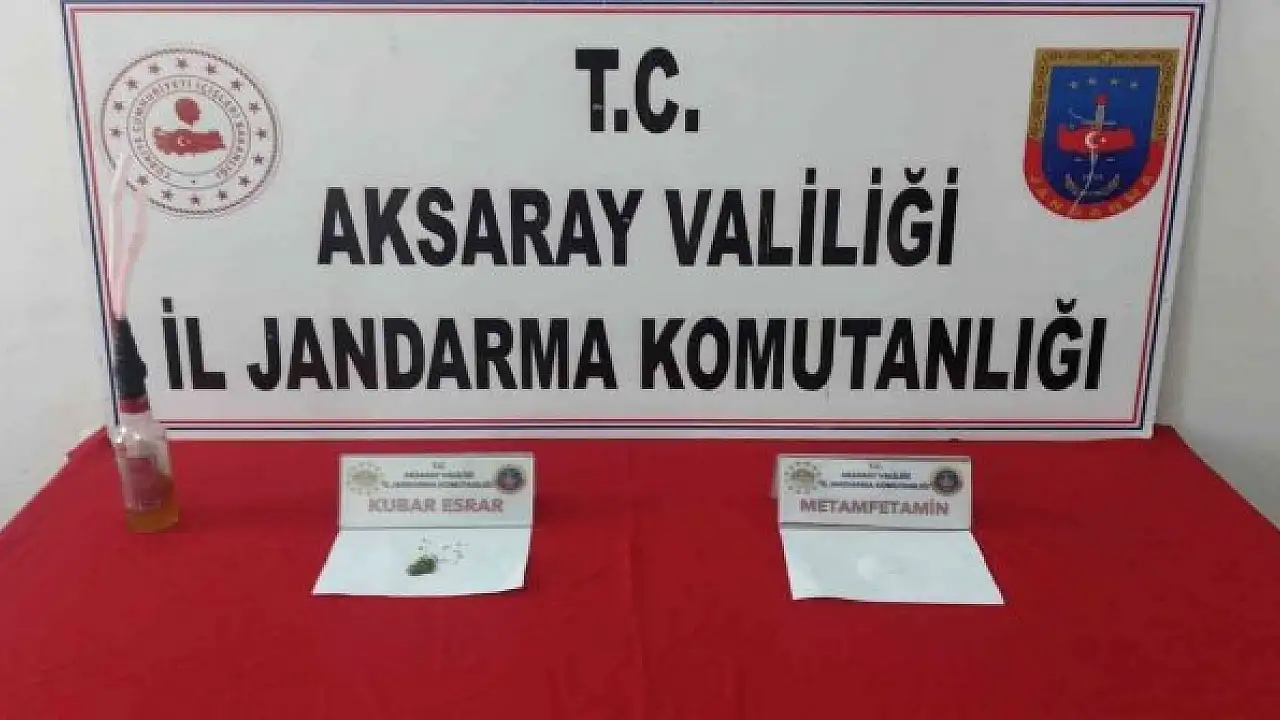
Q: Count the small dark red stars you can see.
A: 15